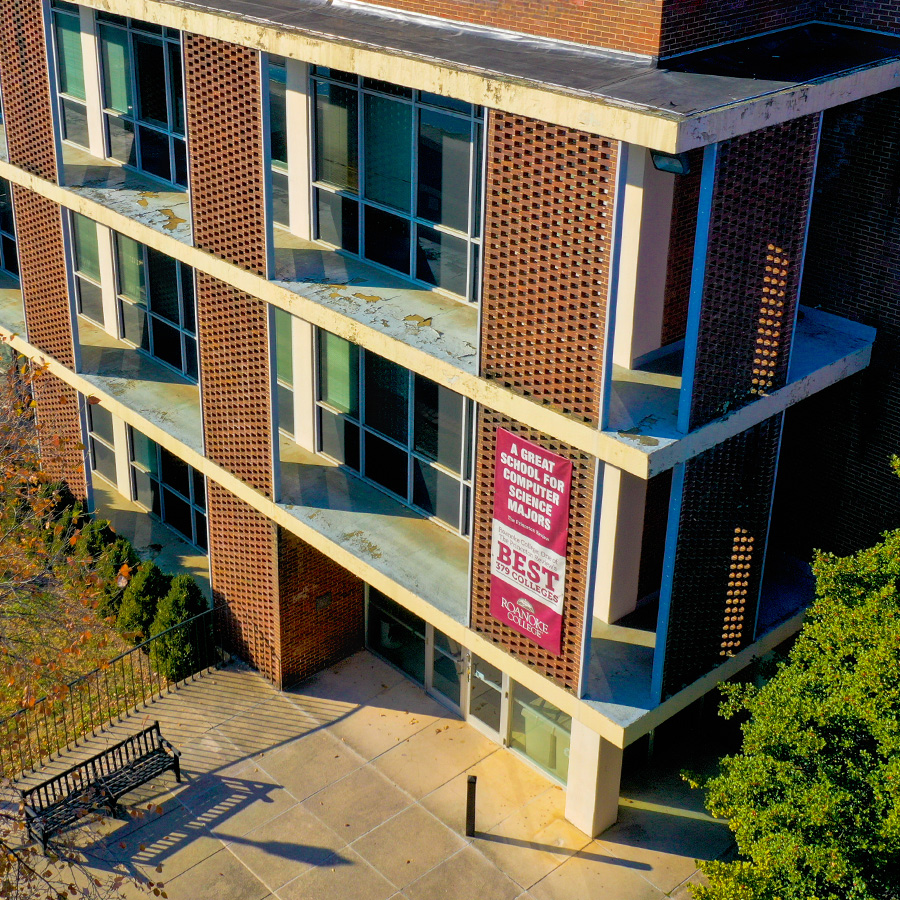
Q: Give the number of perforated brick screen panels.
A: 10